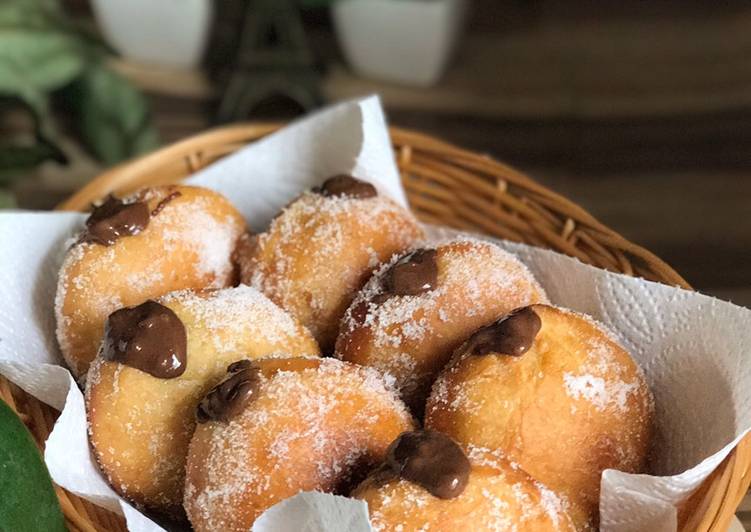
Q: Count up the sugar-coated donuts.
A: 7